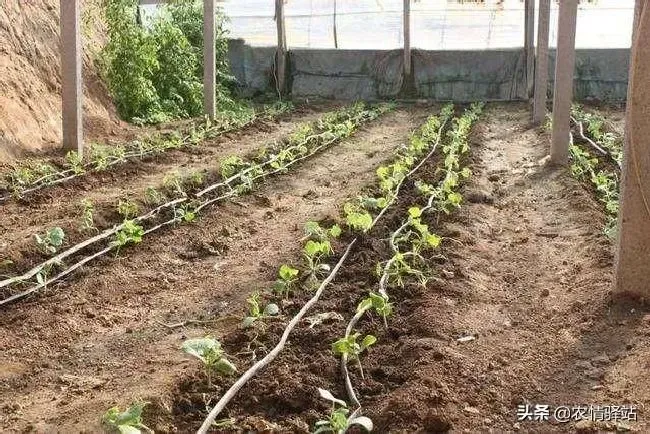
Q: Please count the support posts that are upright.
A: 8